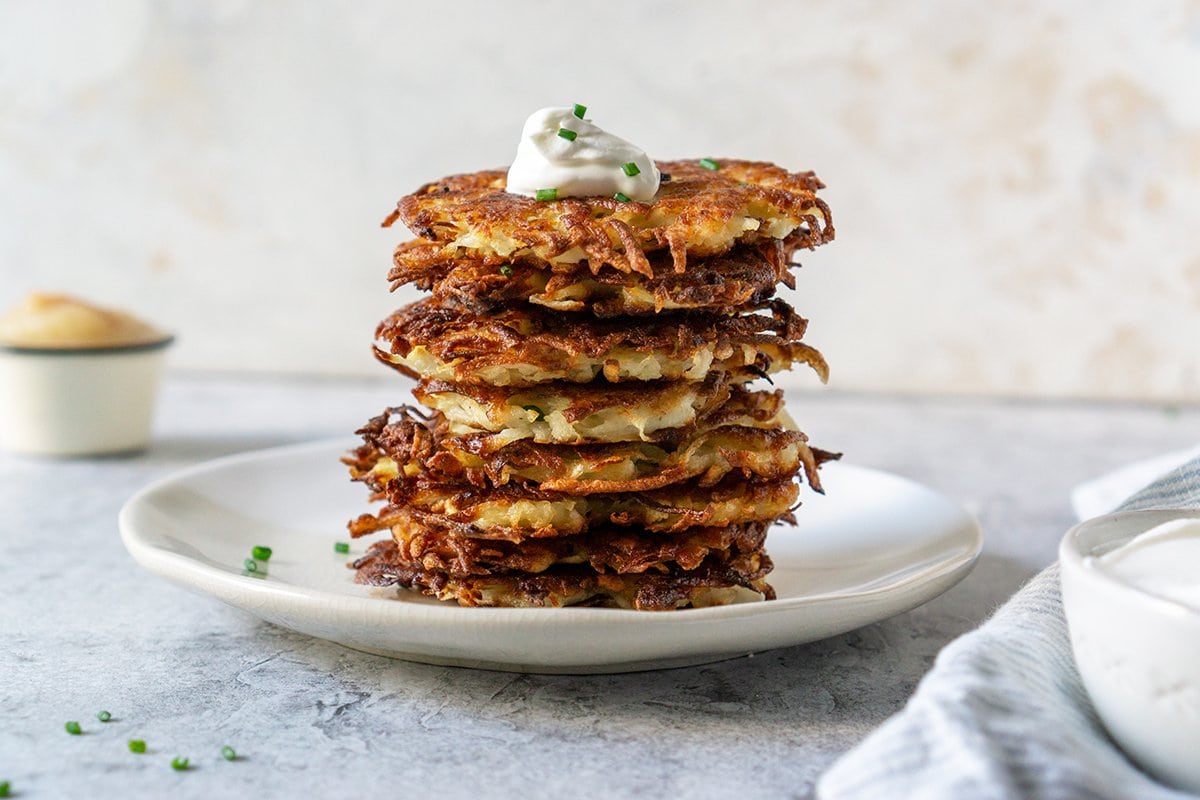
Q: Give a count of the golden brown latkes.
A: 8